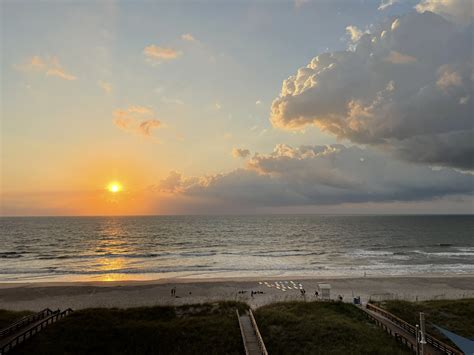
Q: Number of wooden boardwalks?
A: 3